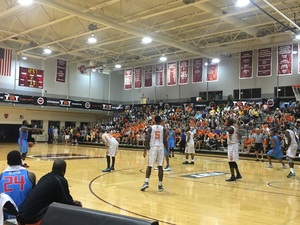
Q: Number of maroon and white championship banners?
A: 12